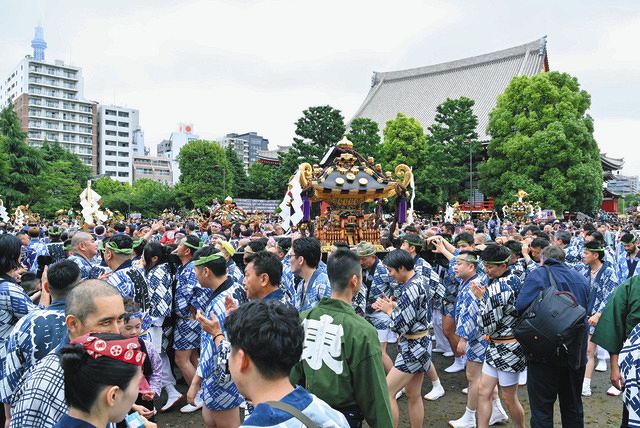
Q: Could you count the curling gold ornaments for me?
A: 2